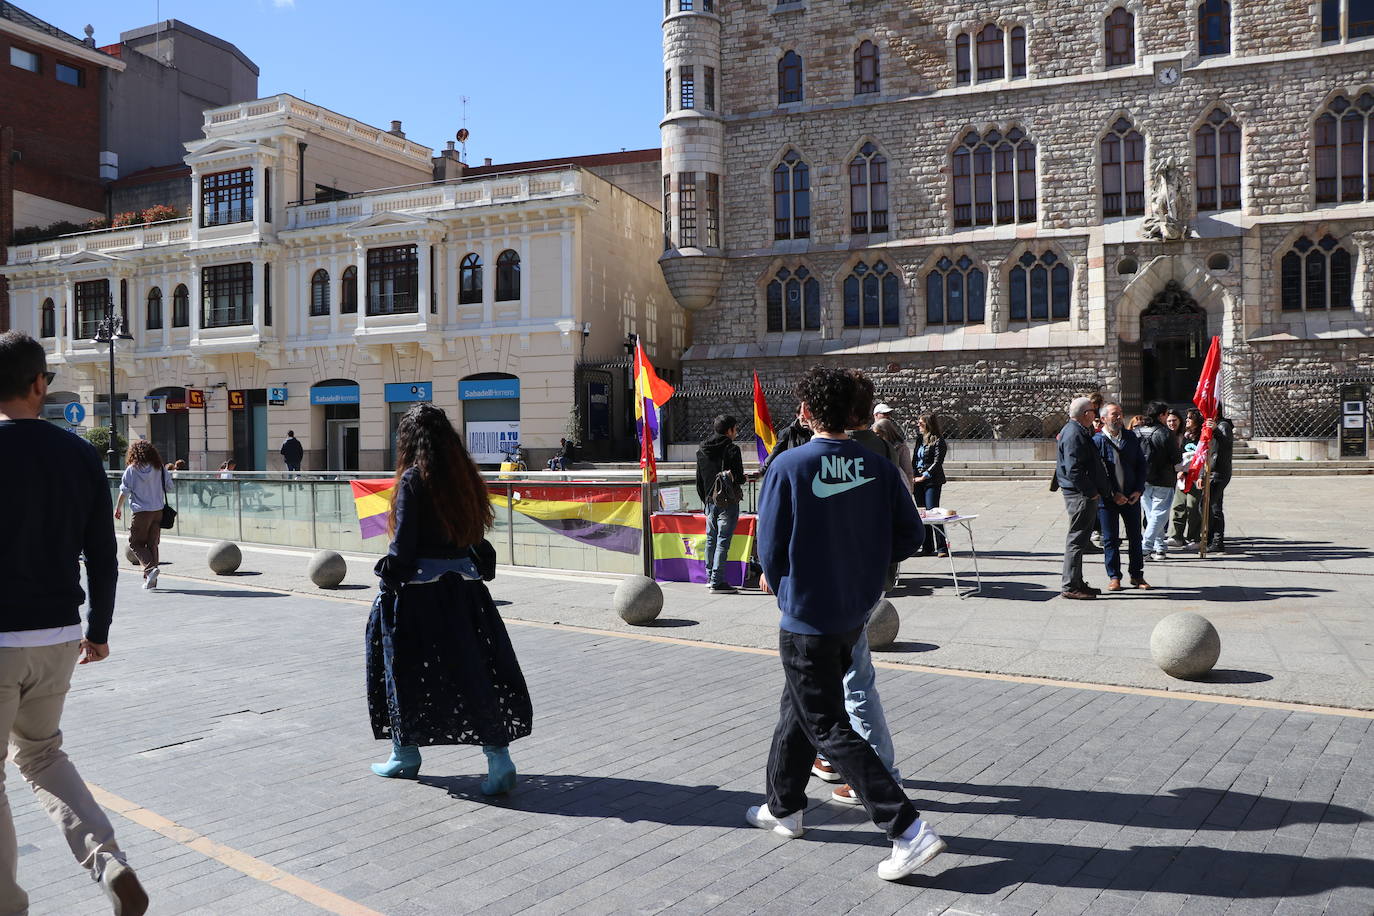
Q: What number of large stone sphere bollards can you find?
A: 6